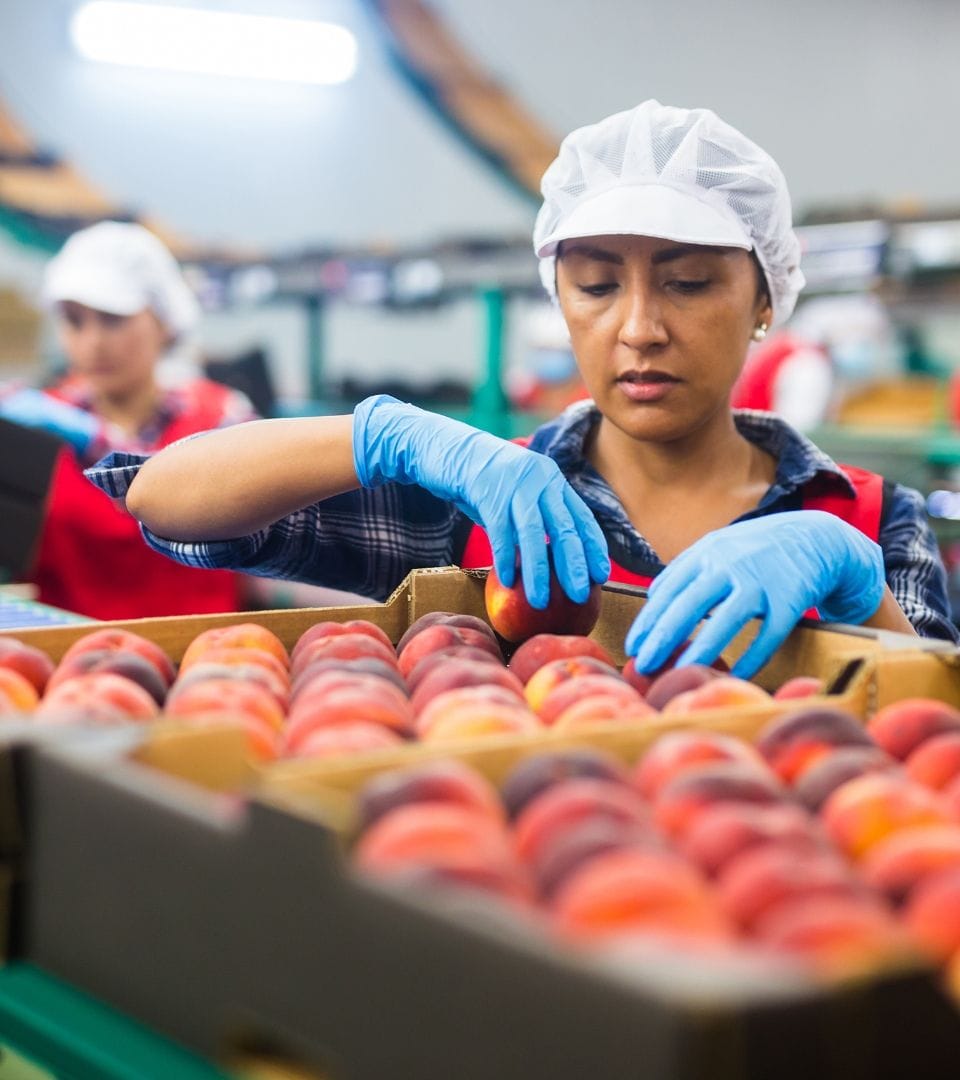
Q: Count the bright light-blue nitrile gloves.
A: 3